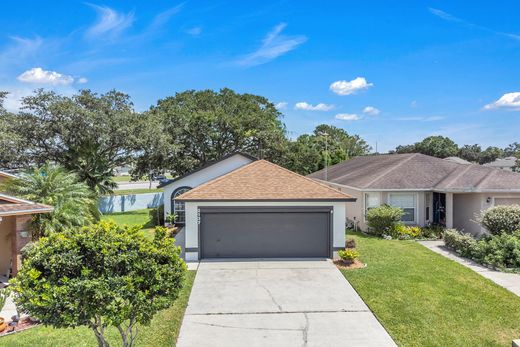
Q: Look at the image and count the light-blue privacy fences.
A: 1